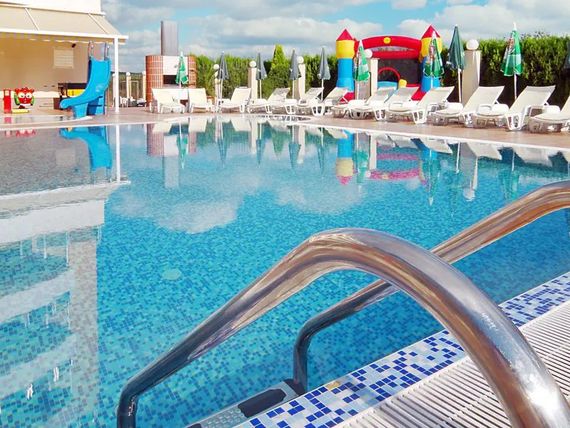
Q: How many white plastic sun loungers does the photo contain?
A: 12